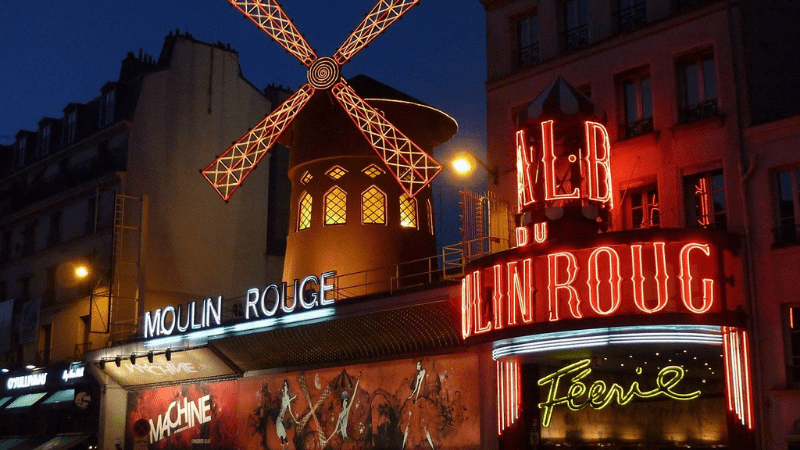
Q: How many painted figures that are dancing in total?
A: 3